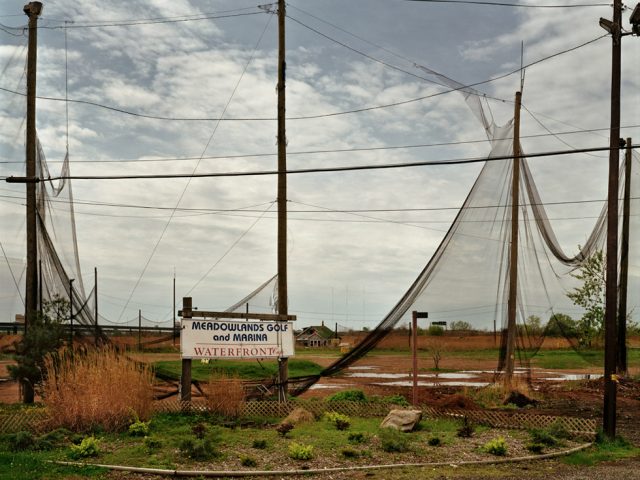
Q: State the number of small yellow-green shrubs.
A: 5